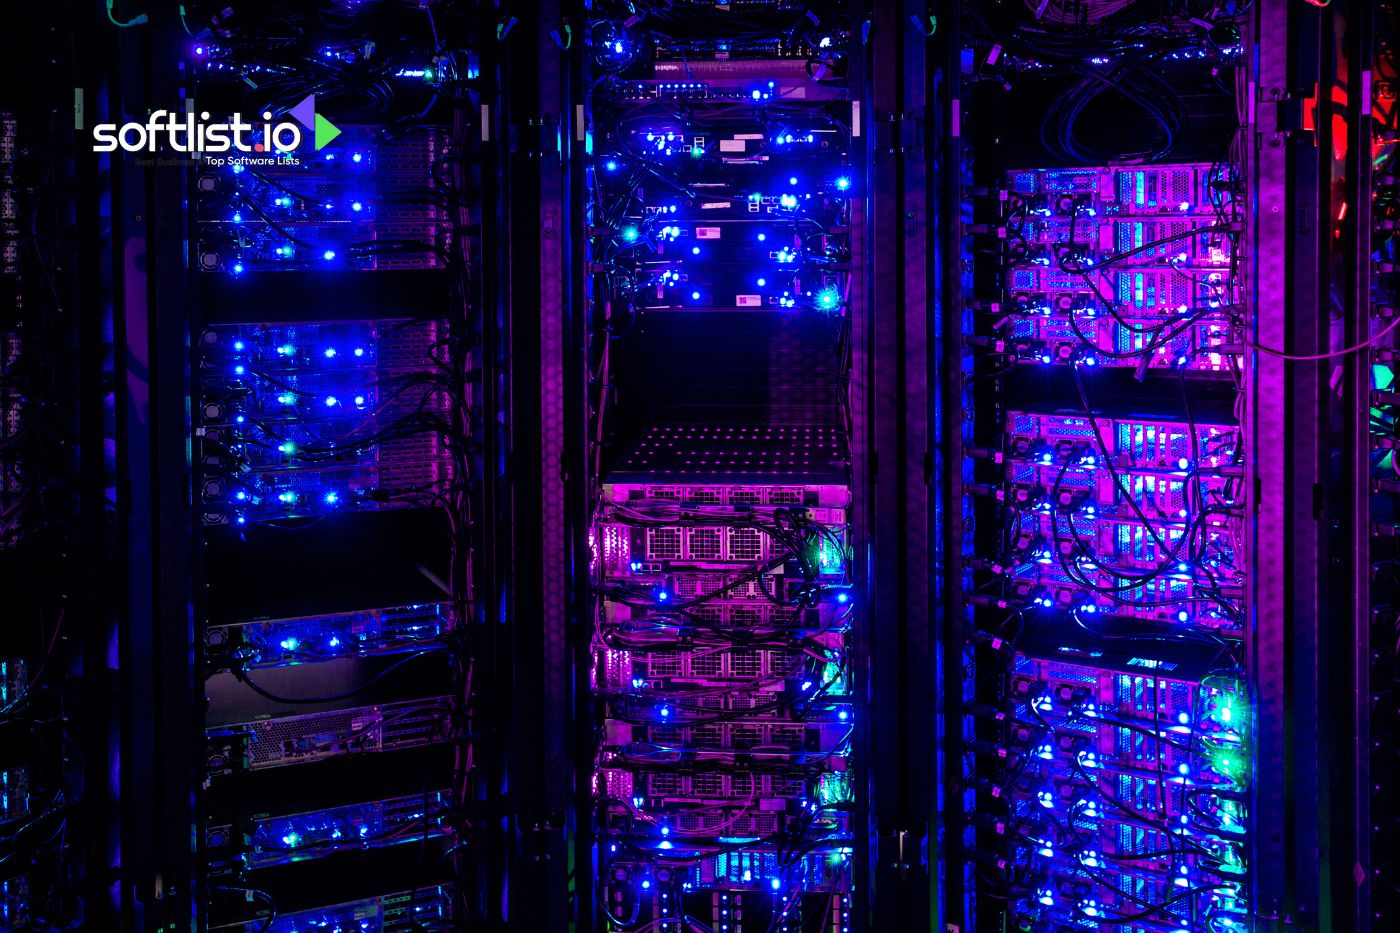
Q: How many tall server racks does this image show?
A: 3